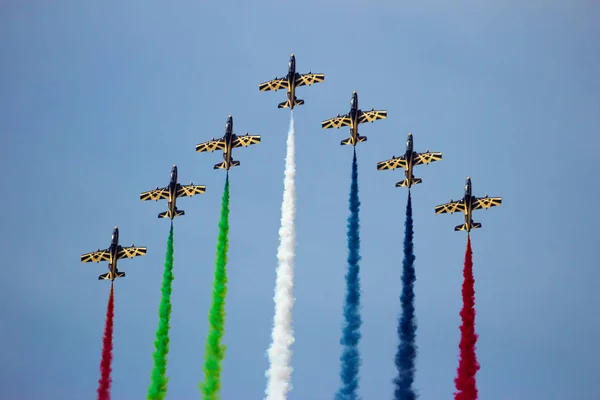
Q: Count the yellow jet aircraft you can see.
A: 7